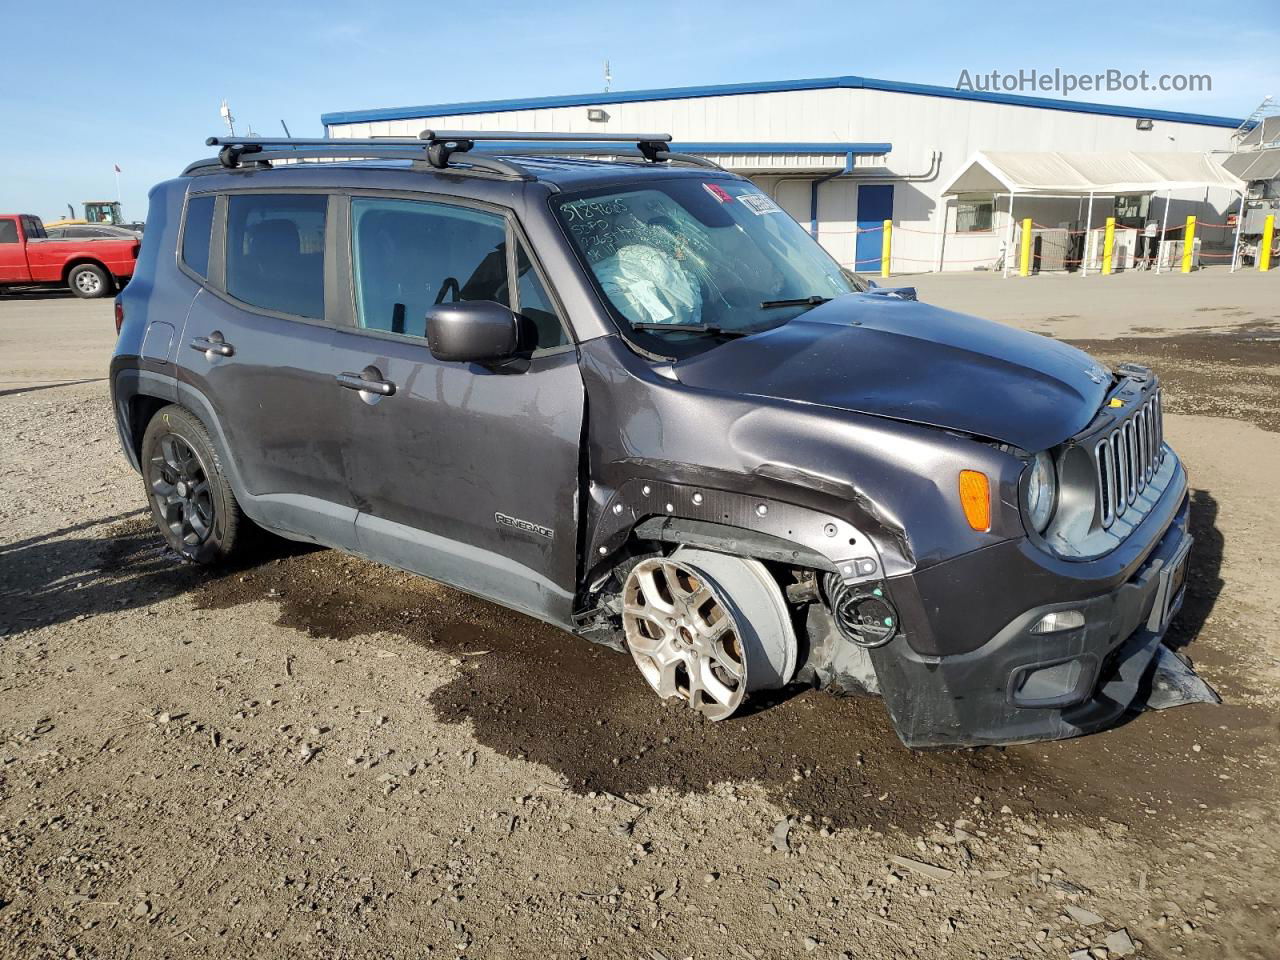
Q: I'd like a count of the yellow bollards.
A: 5